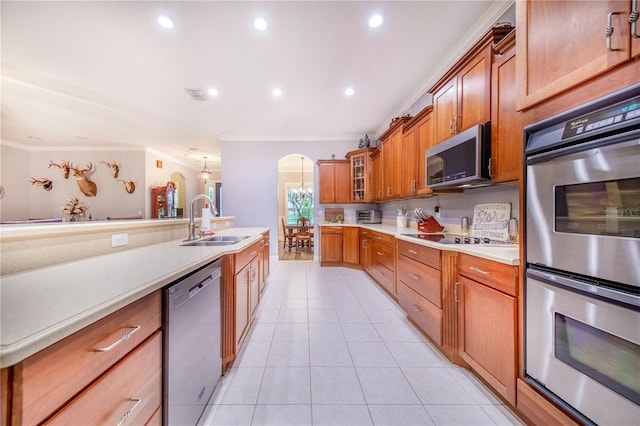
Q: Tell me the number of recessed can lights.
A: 6